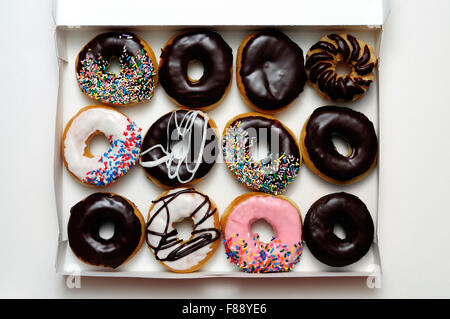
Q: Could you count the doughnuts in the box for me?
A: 12